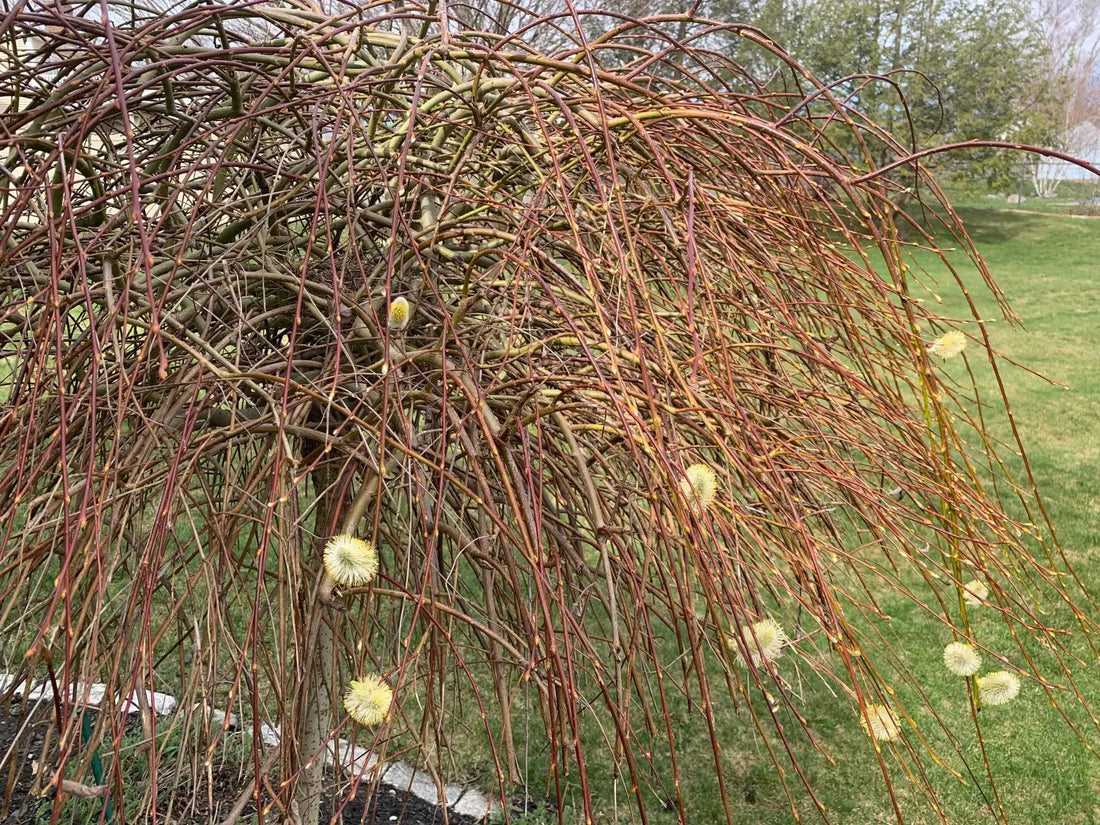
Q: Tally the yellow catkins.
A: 10